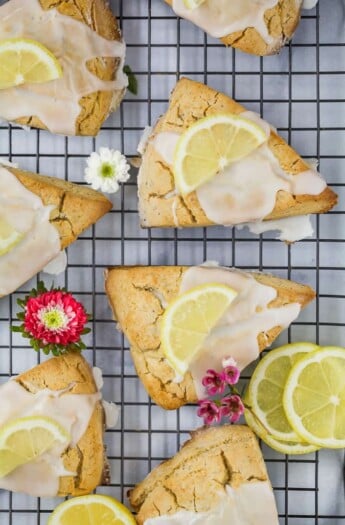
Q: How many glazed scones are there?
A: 7